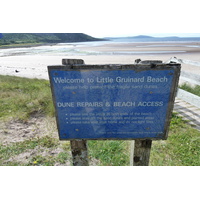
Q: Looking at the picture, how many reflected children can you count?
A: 0